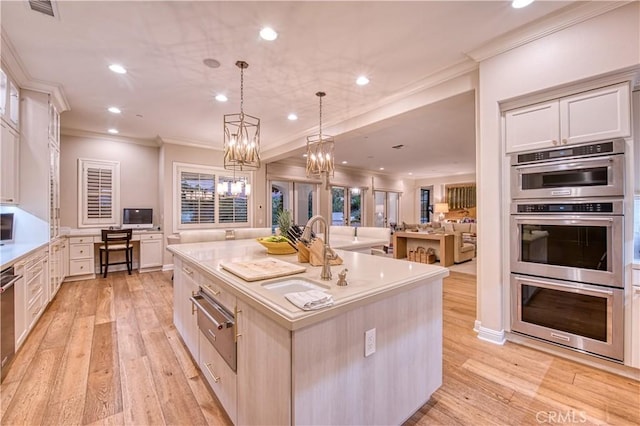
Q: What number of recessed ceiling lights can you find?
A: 12